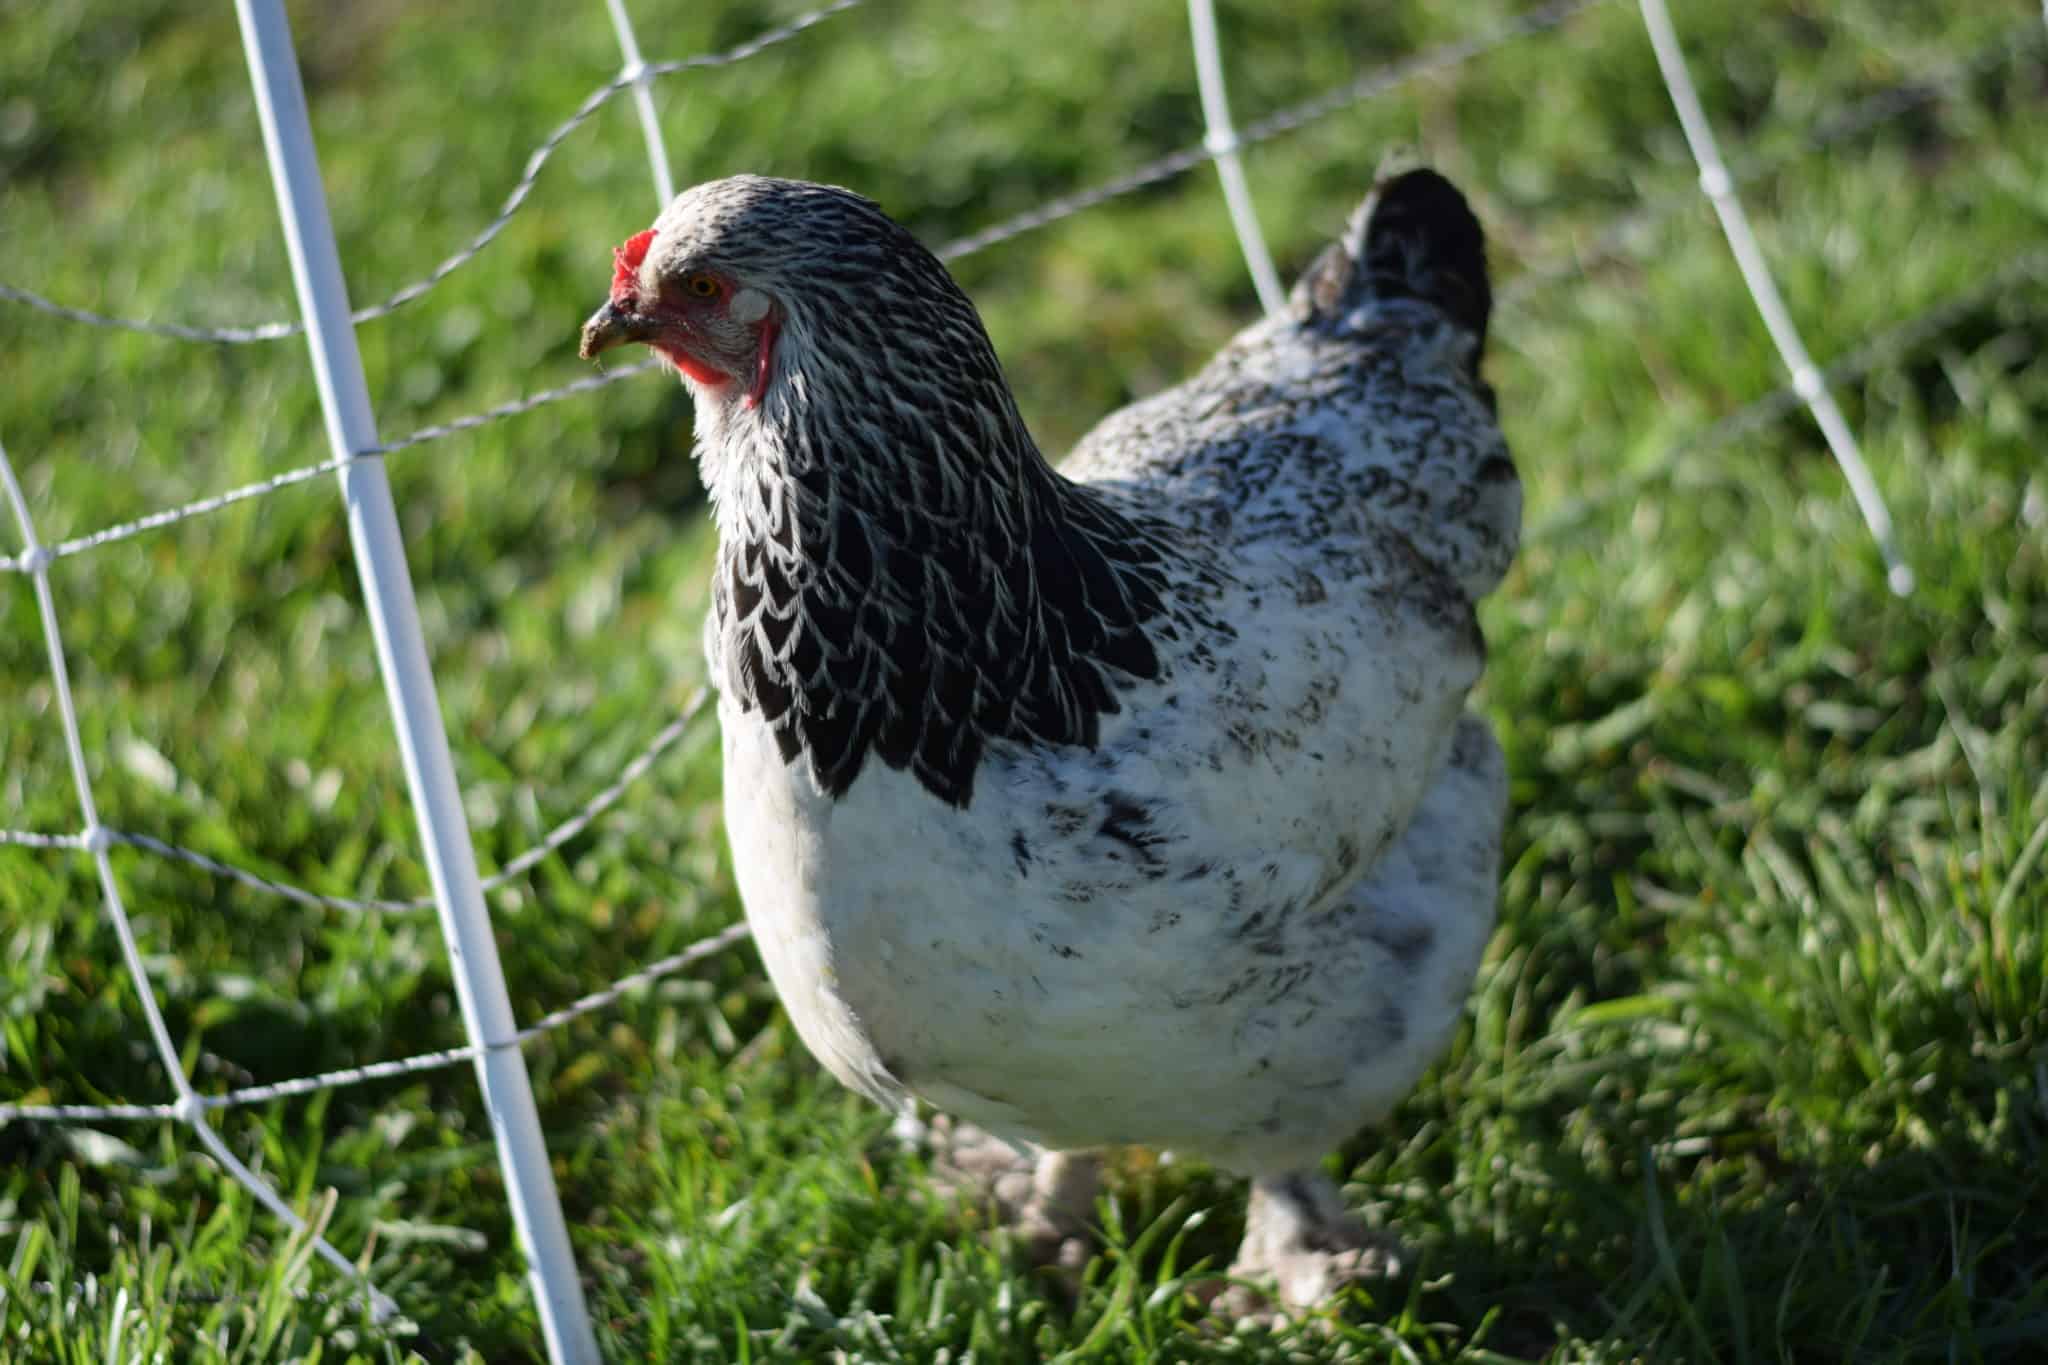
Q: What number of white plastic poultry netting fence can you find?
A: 1